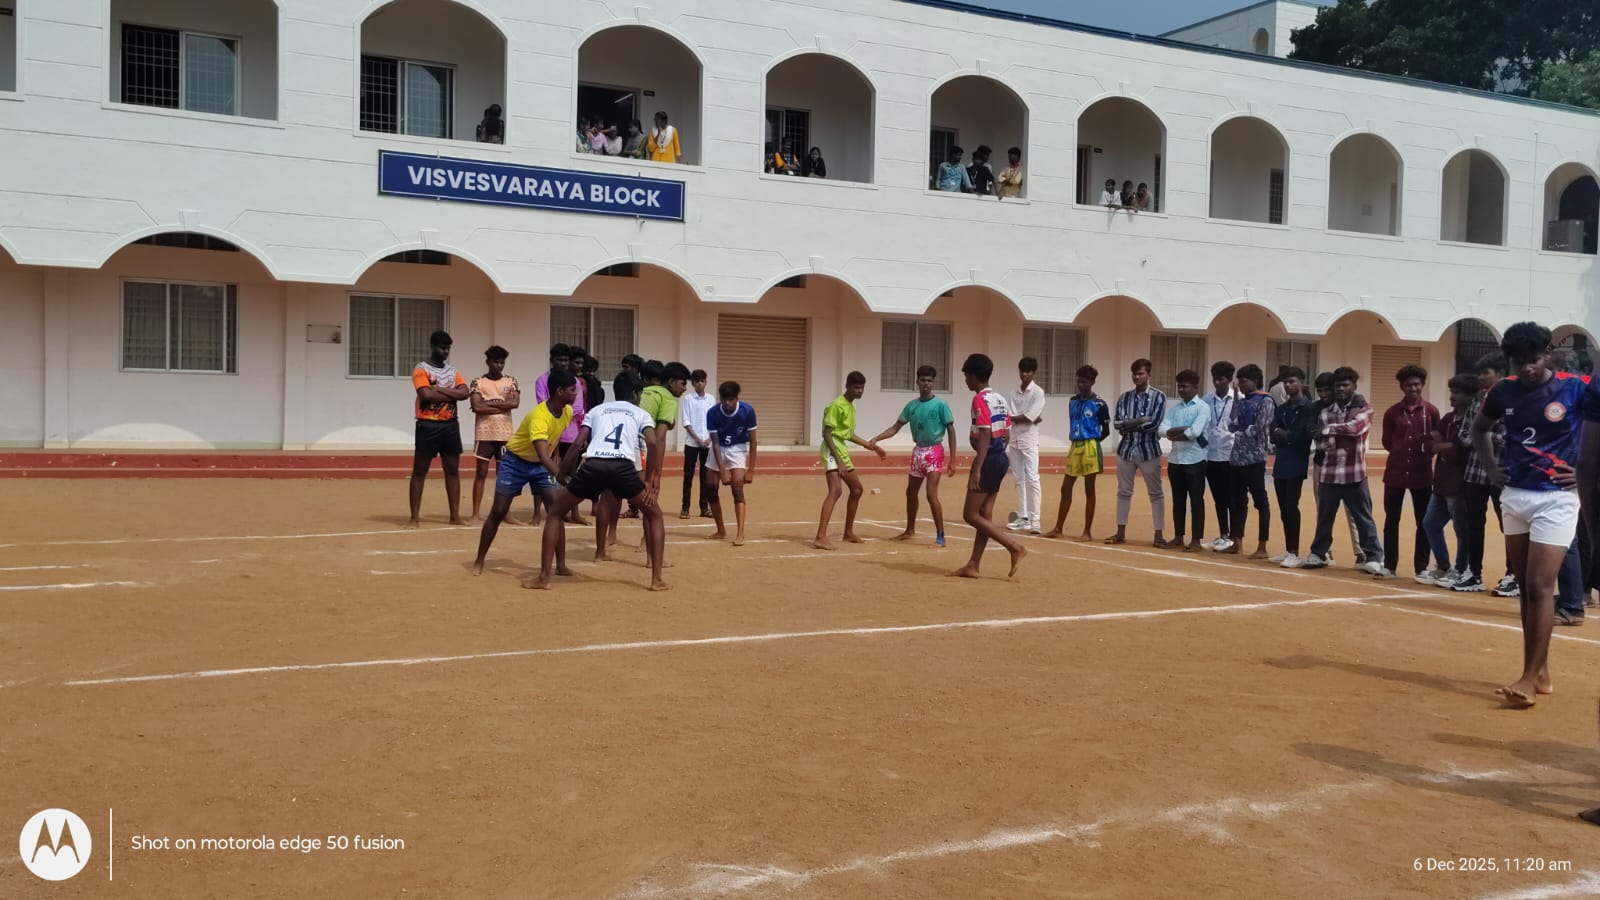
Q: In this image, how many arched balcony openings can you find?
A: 11